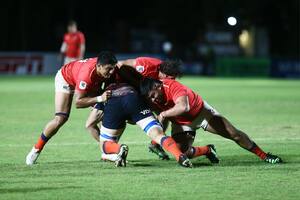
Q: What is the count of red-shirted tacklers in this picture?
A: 3